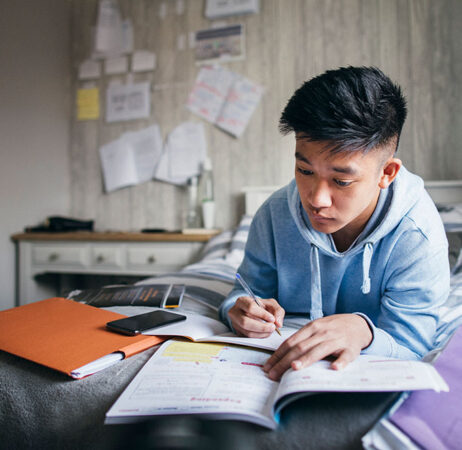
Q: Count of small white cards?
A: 3